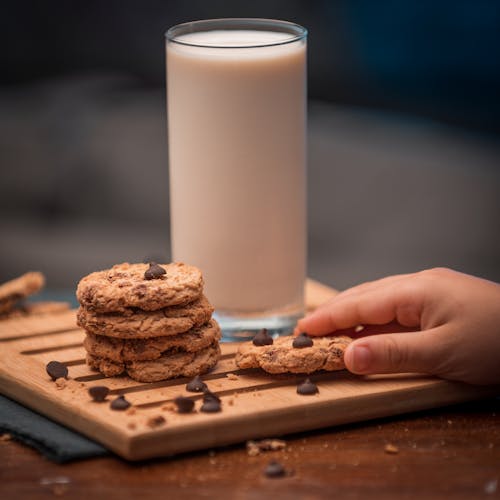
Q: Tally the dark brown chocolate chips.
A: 12